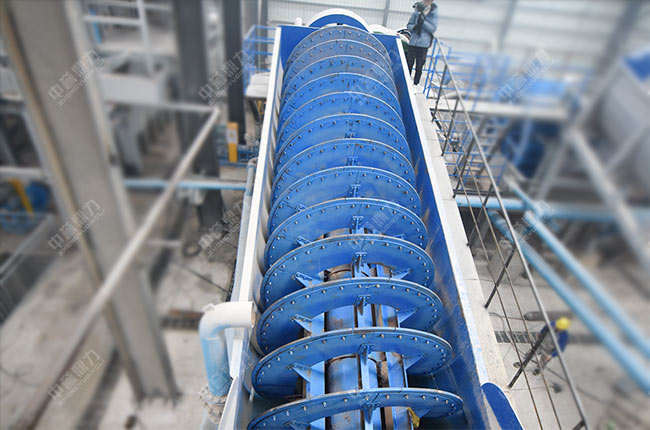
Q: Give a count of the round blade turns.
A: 13